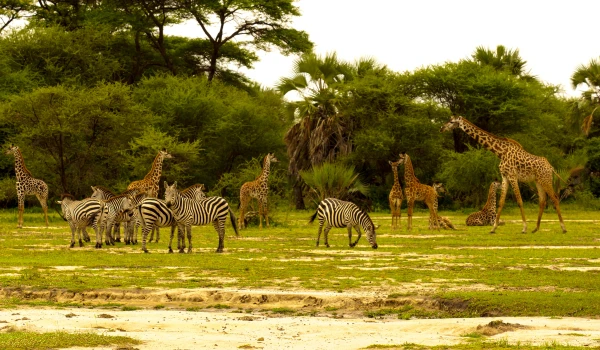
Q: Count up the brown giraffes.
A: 8